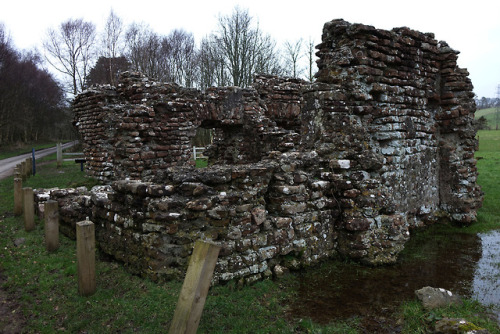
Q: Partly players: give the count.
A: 0